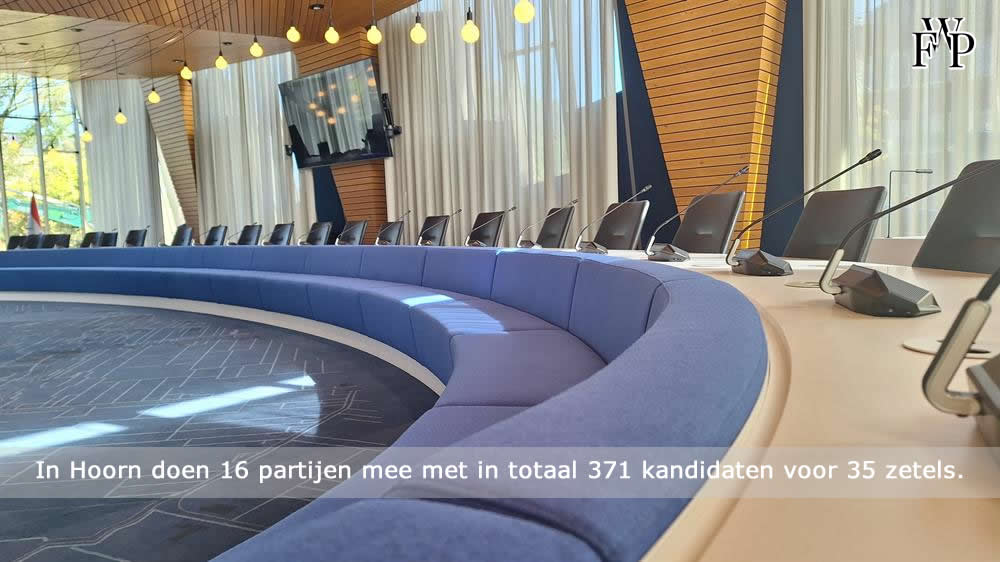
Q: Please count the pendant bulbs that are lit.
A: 12